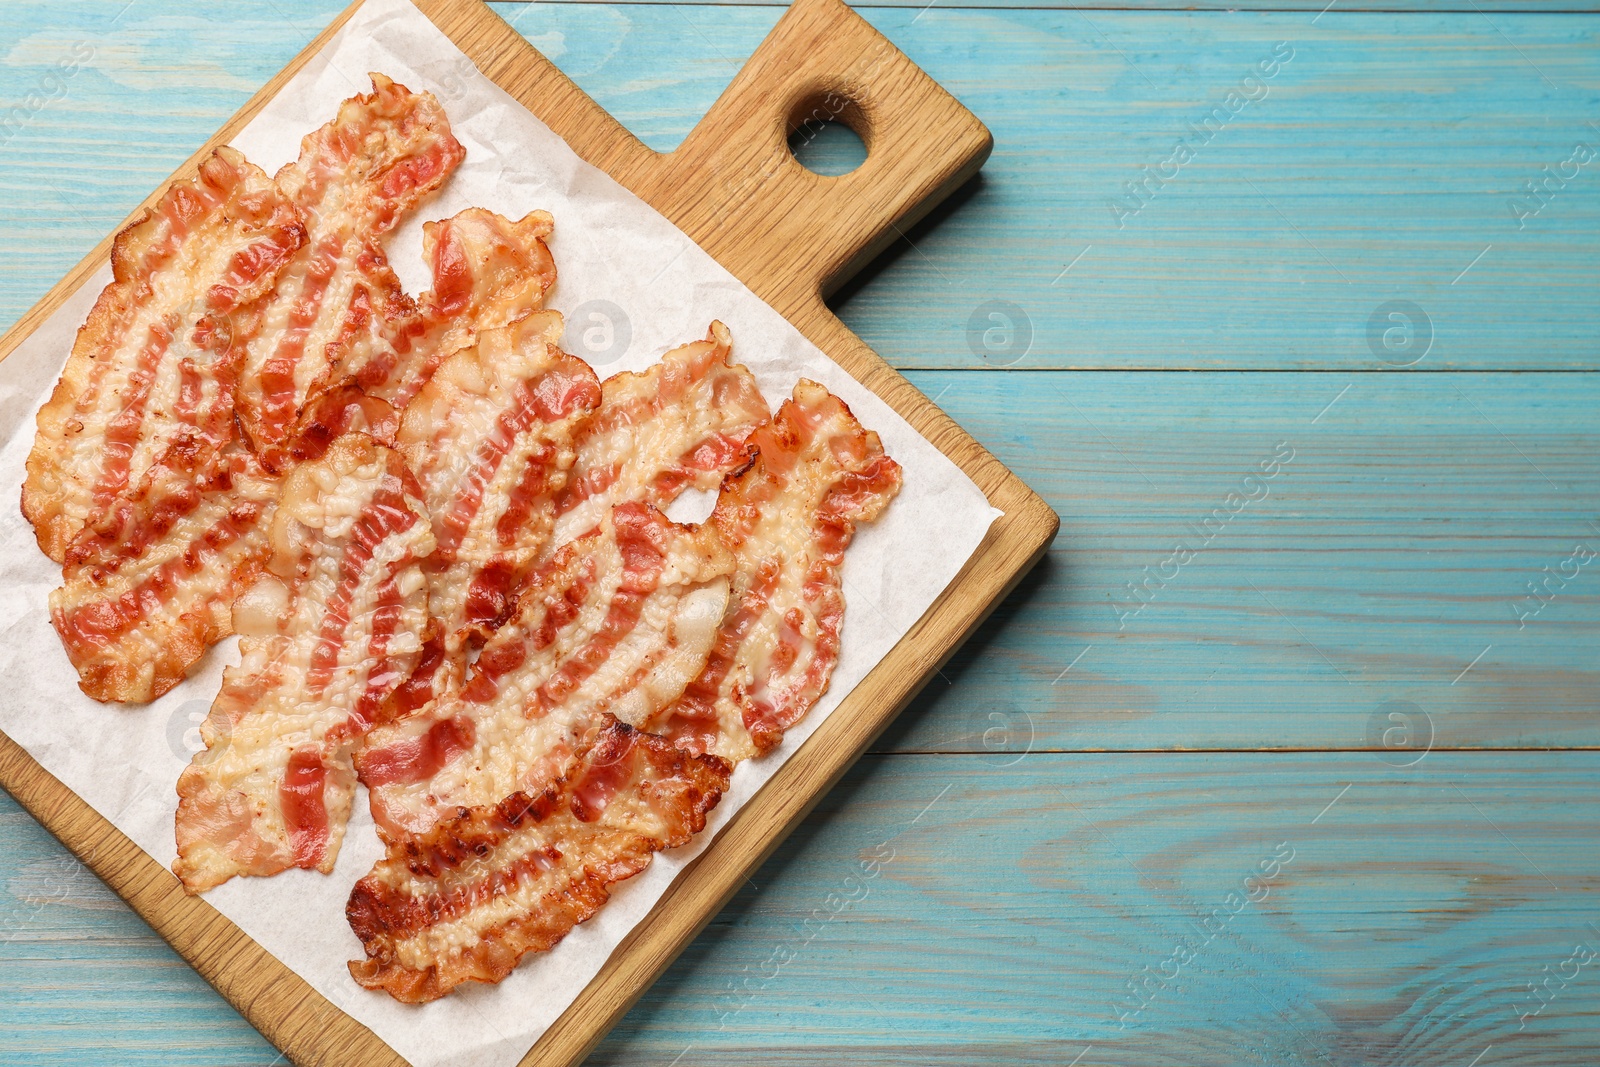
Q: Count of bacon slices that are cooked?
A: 10